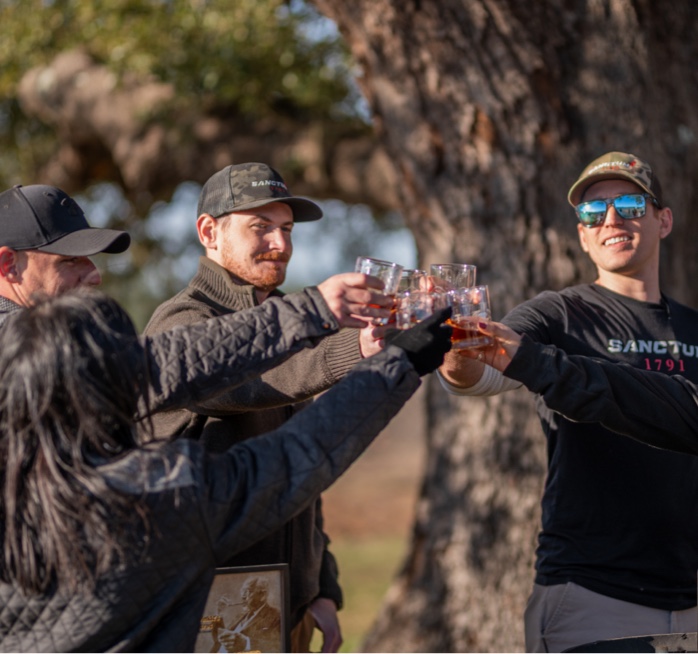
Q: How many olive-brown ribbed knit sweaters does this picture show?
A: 1